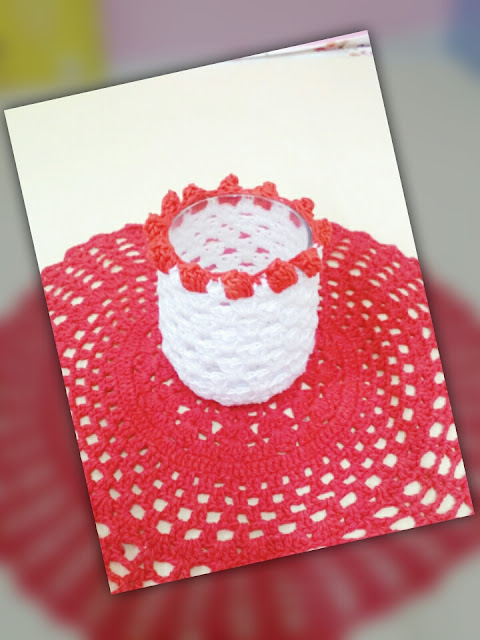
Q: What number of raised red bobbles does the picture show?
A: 12